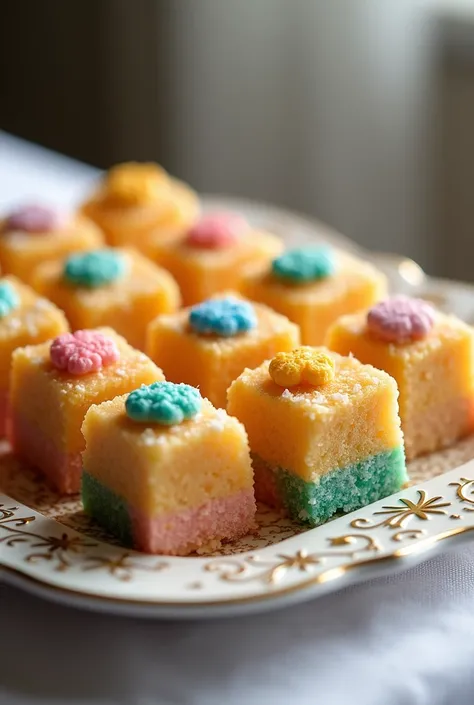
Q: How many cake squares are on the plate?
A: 11